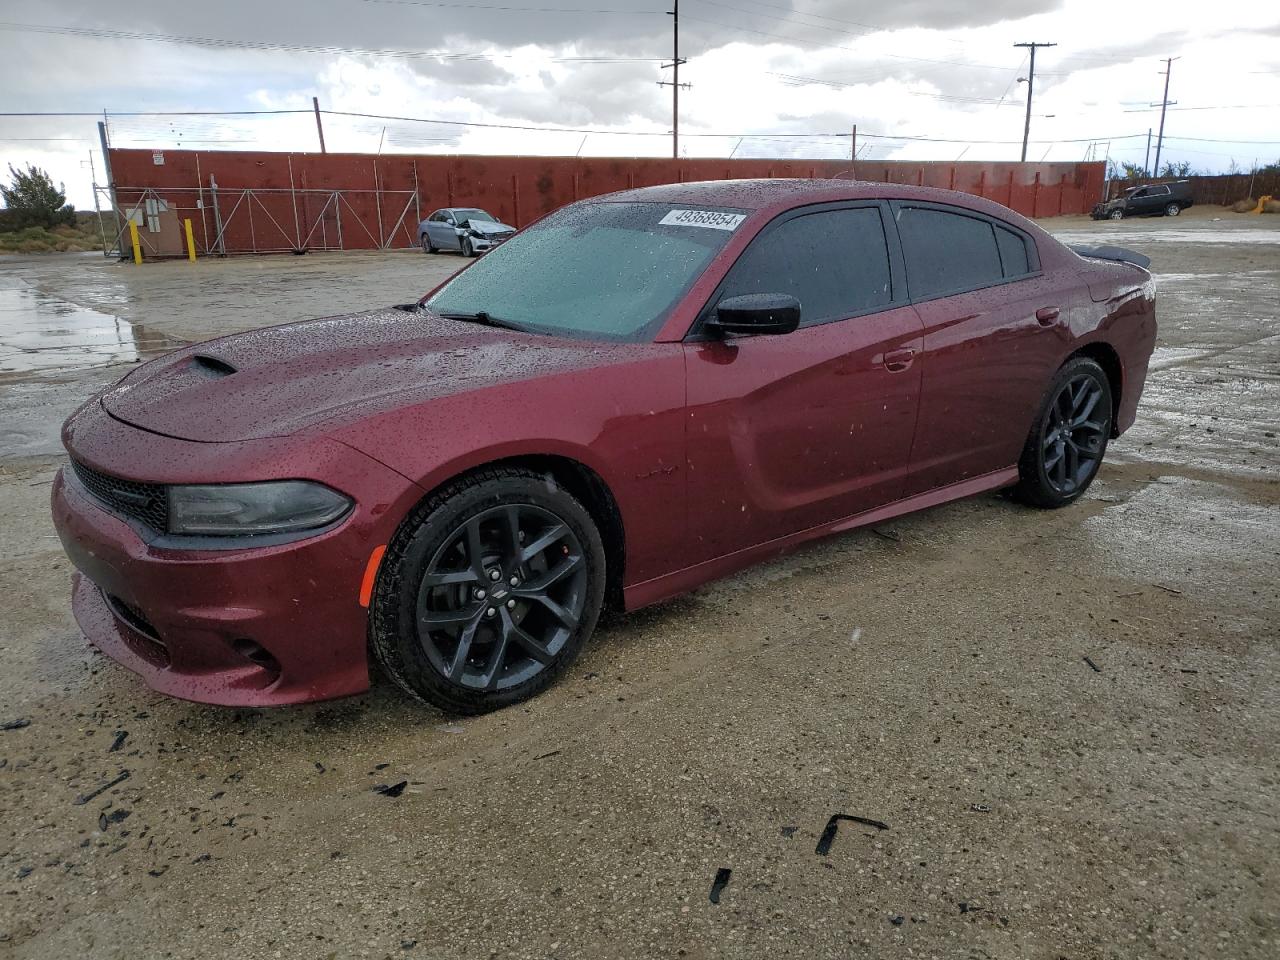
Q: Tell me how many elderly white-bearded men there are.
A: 0